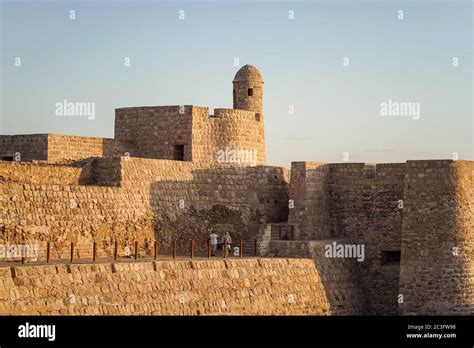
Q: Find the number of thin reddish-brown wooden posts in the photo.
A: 13